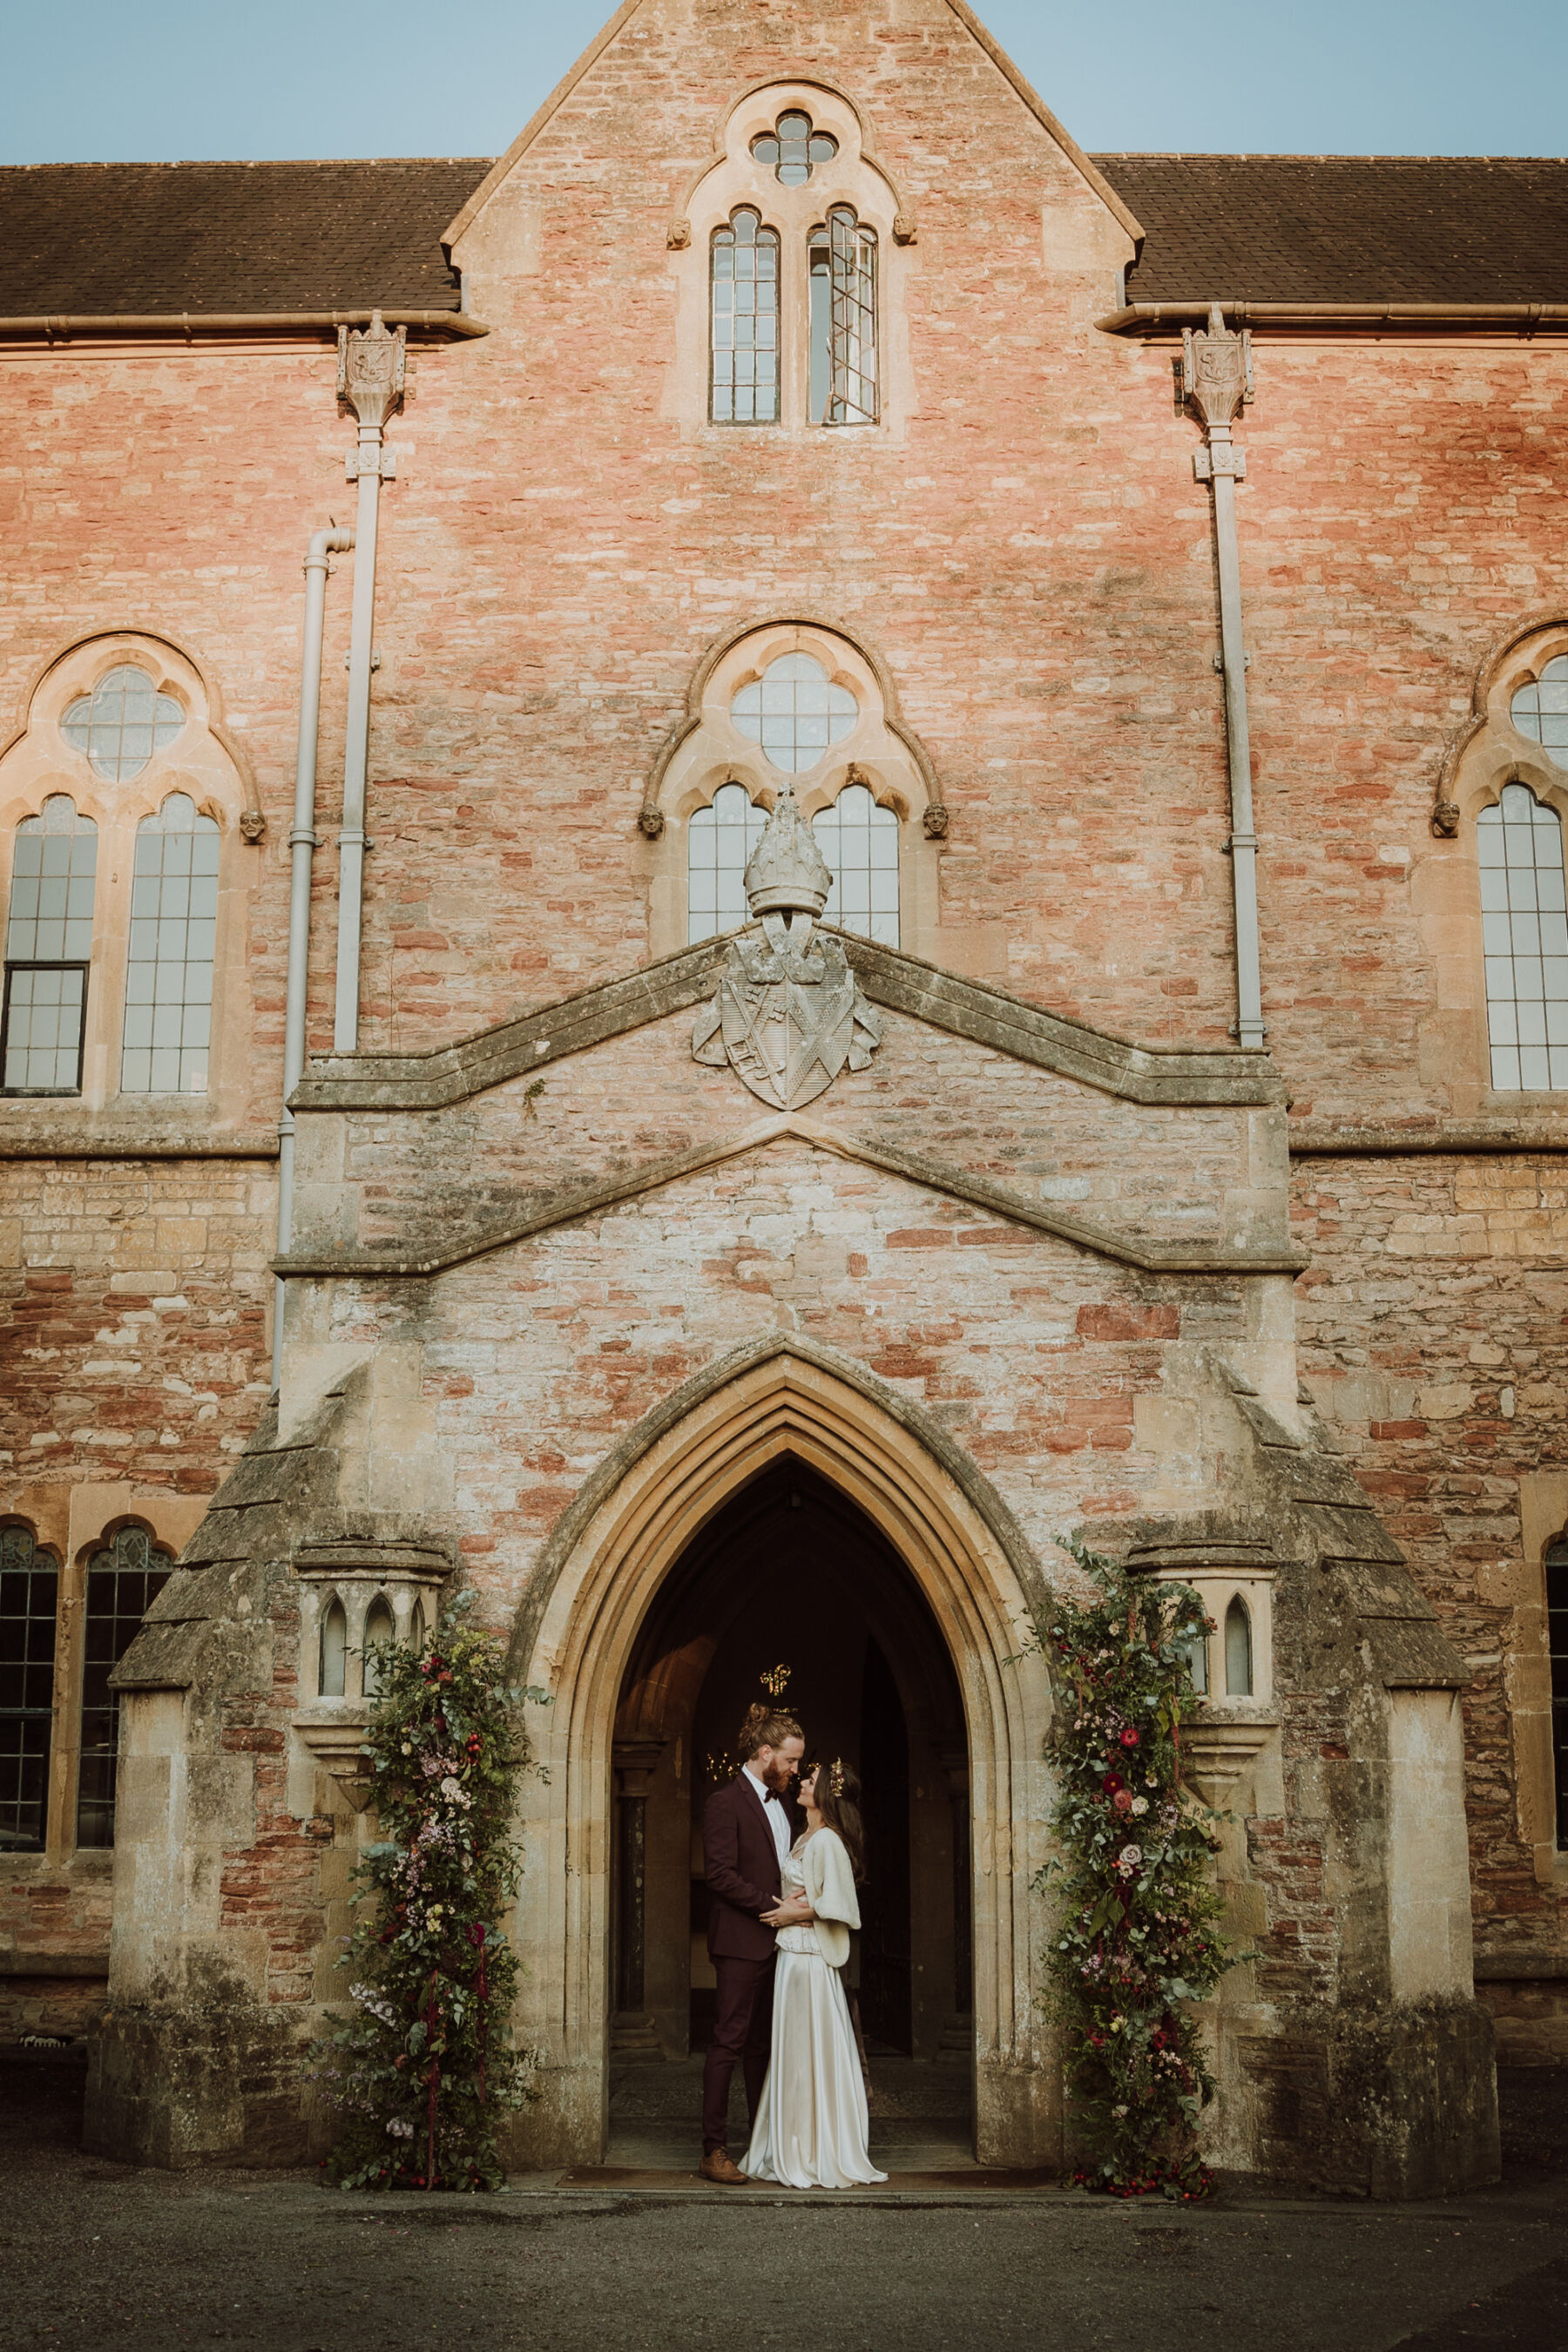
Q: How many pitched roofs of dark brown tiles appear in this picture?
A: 2